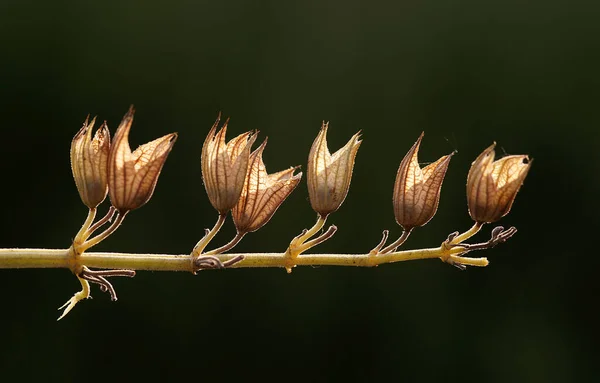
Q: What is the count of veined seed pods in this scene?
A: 7